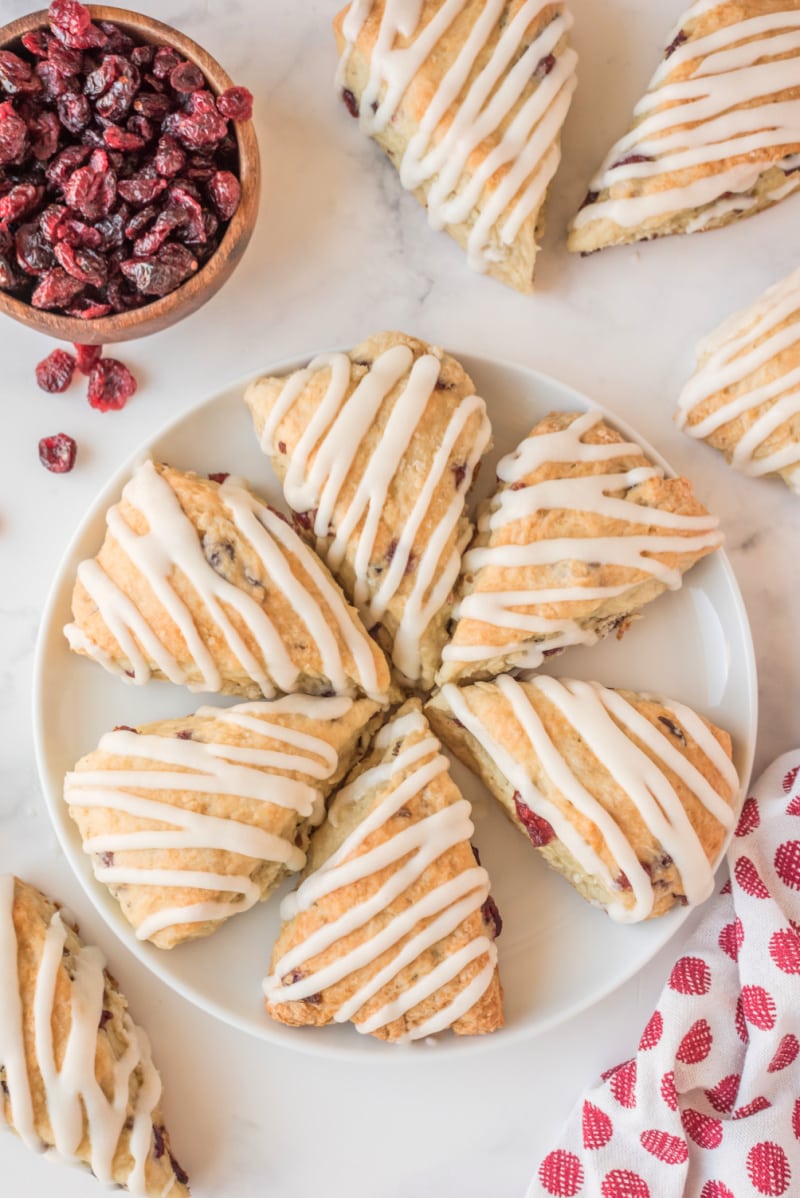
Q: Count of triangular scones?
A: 10